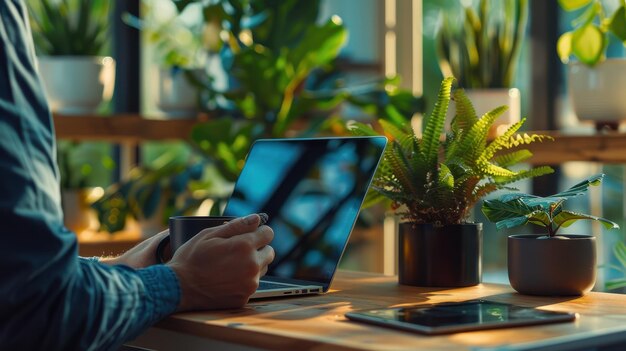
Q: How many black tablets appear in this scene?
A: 1